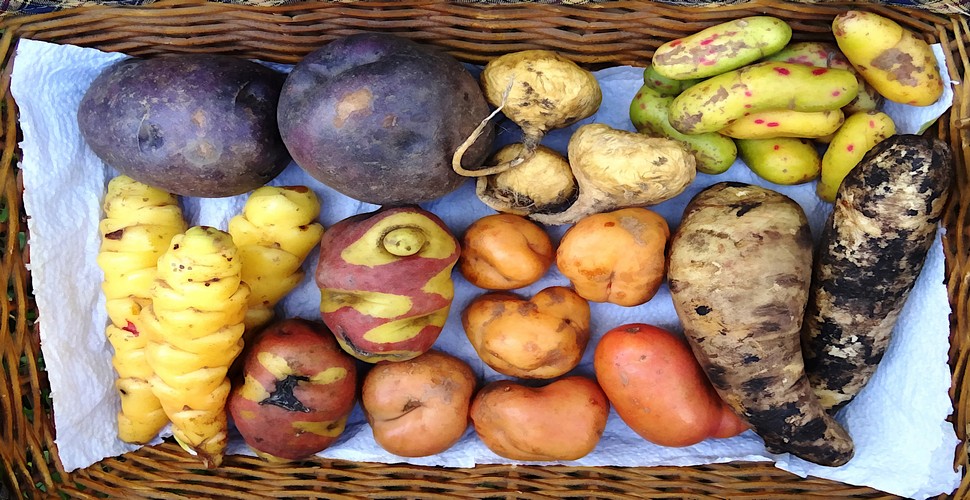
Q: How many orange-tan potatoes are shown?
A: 5